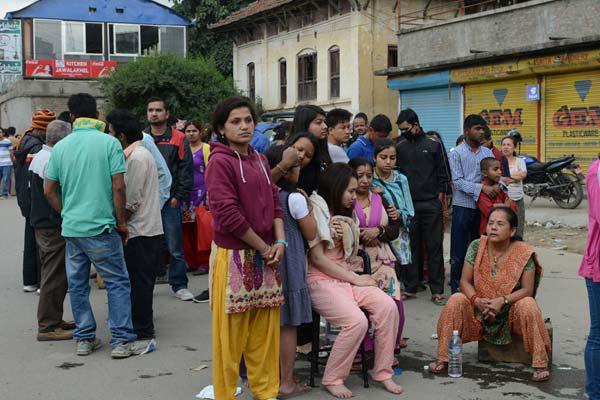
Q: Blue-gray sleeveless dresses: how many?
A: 1